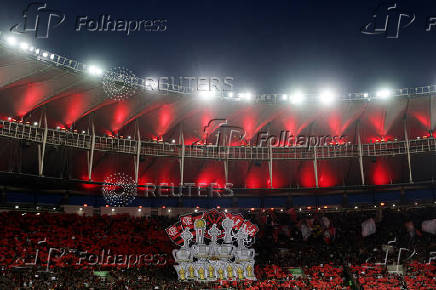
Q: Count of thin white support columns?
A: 9